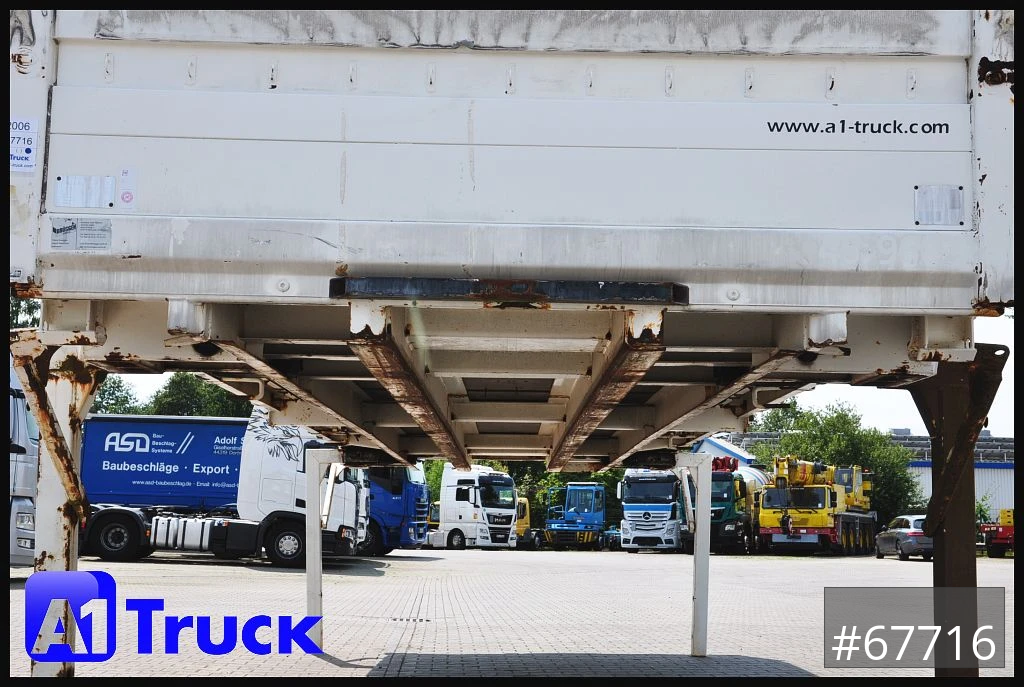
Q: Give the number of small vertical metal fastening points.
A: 11